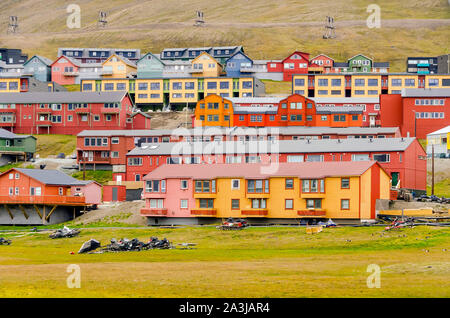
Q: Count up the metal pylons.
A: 4